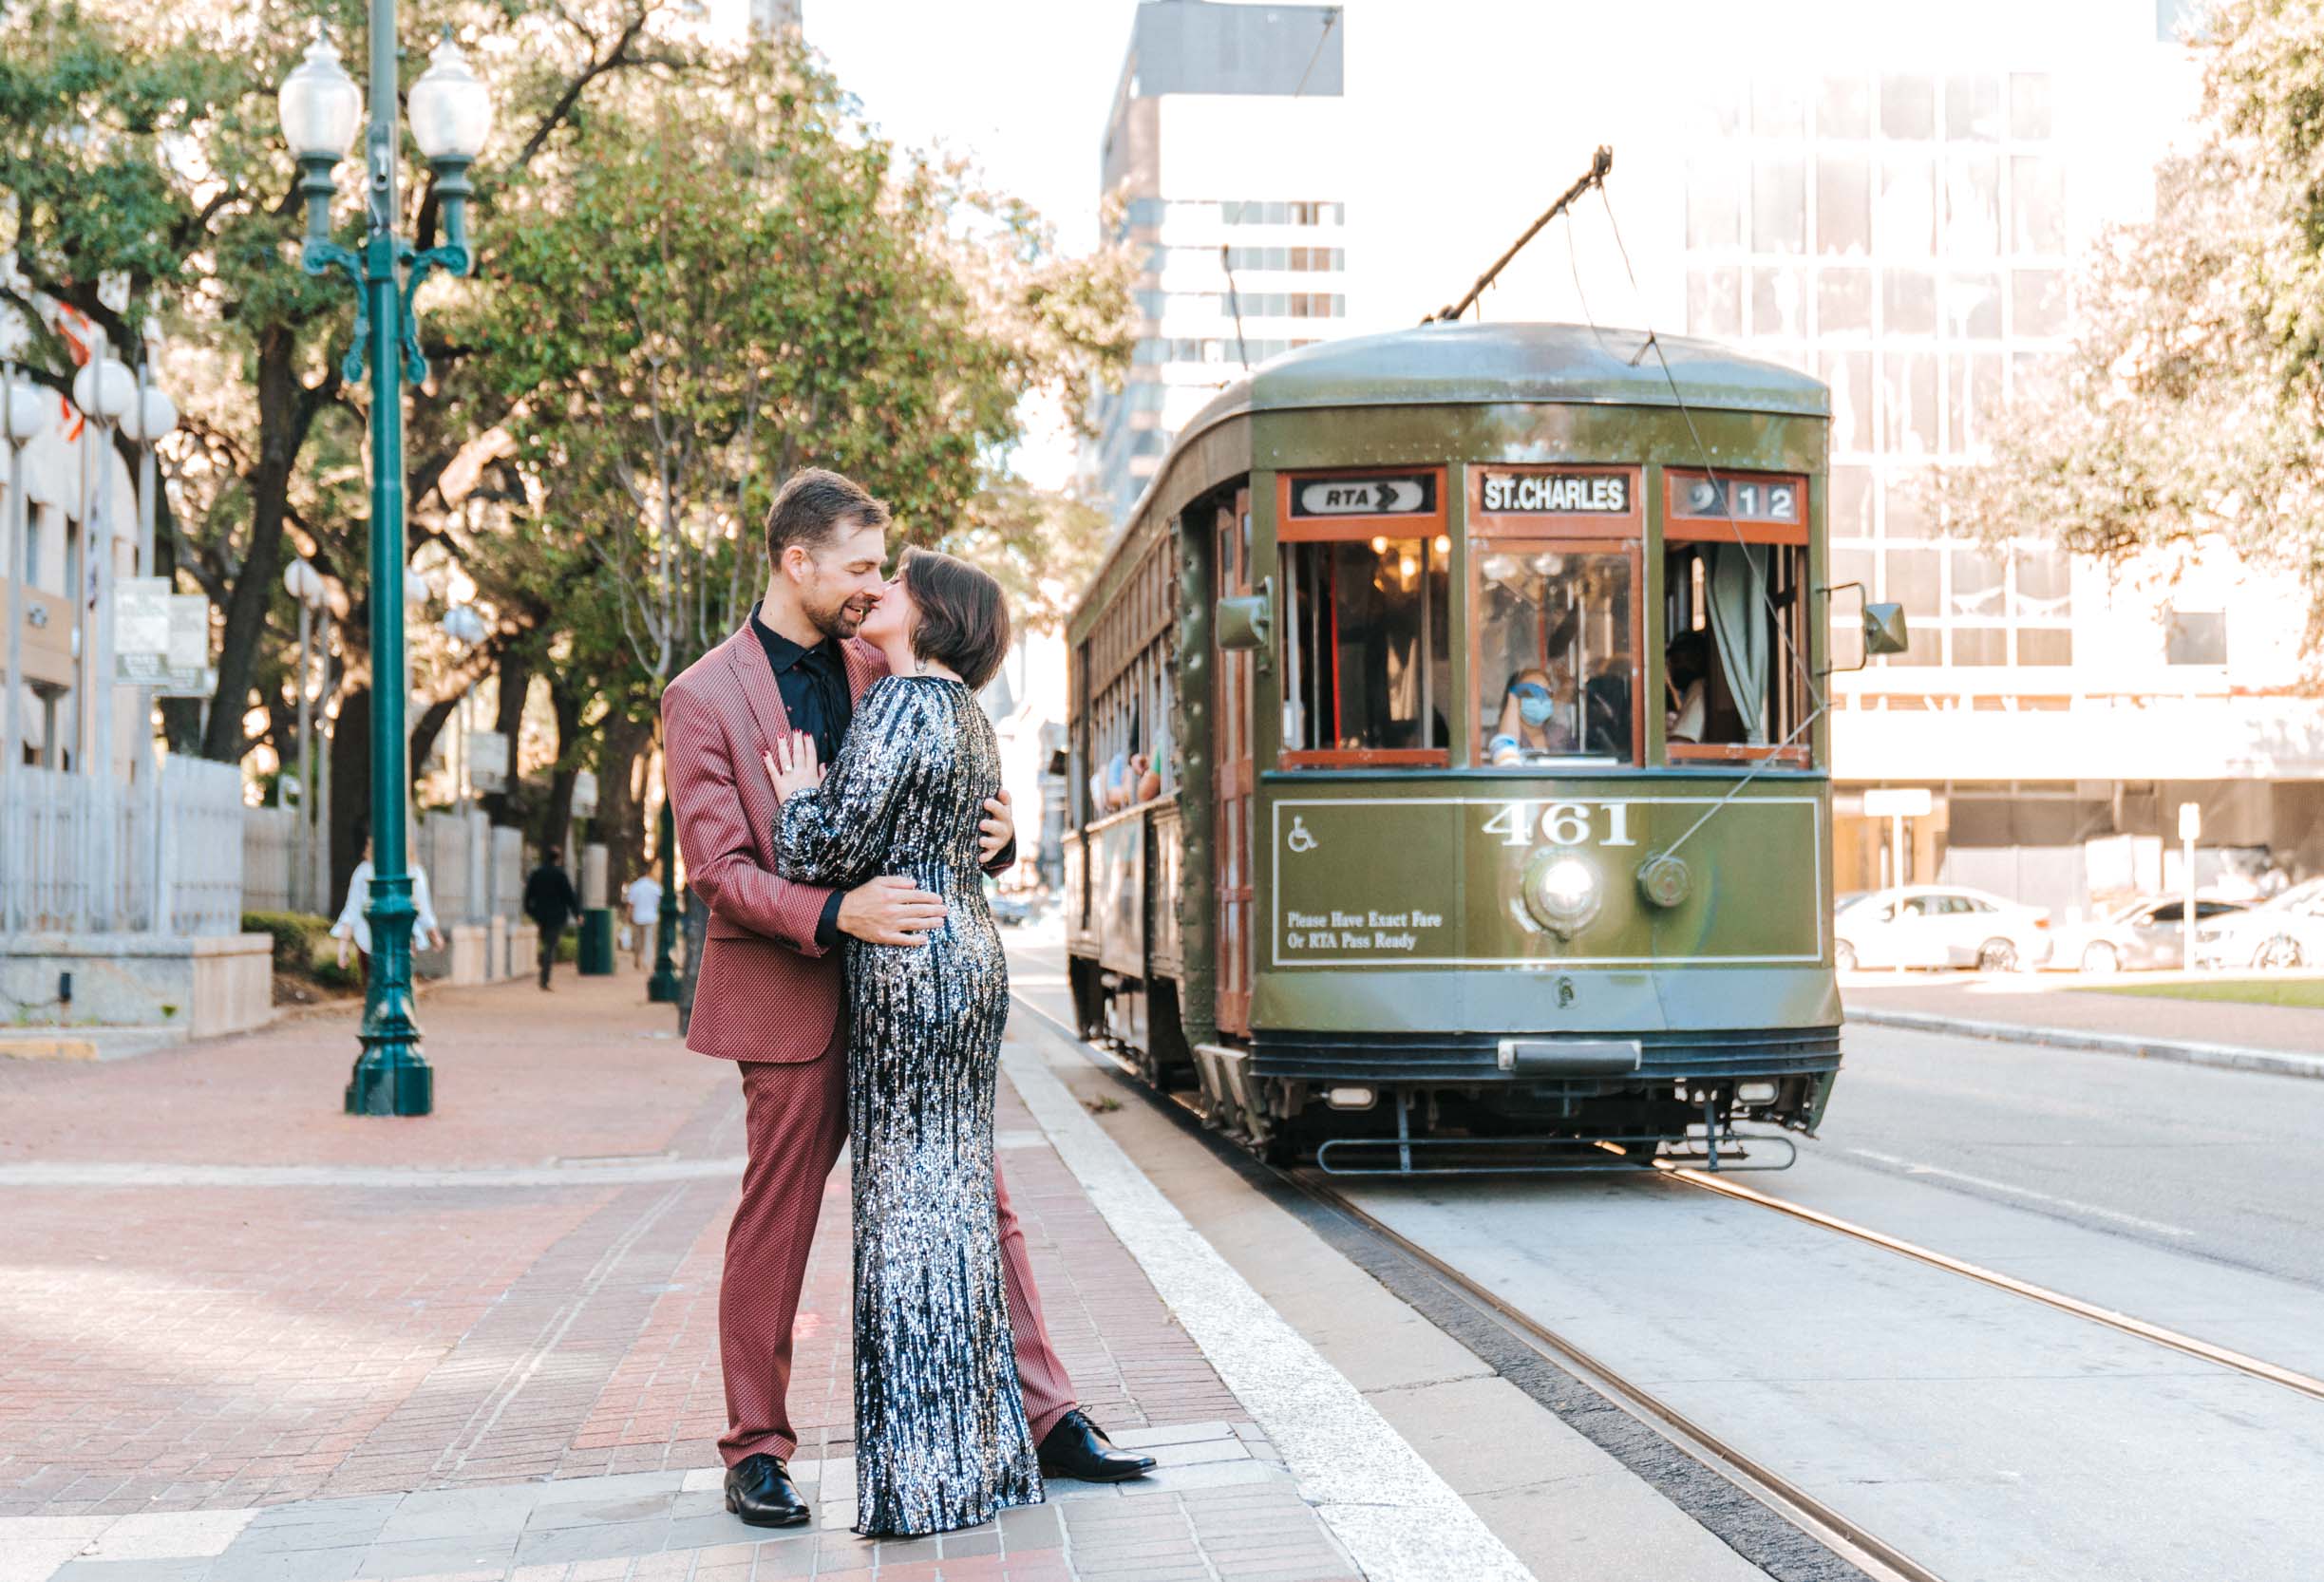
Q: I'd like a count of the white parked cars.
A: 3